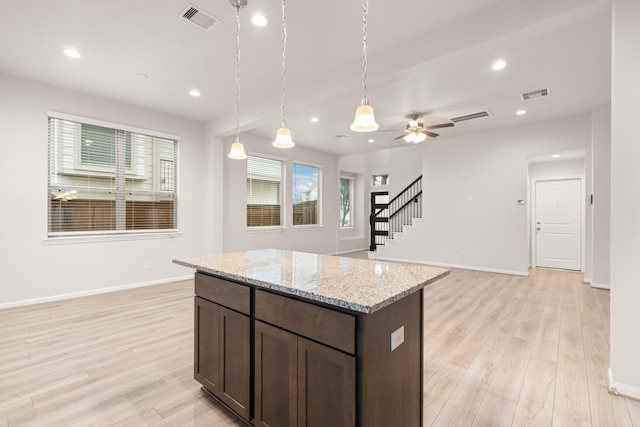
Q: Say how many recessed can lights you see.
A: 8